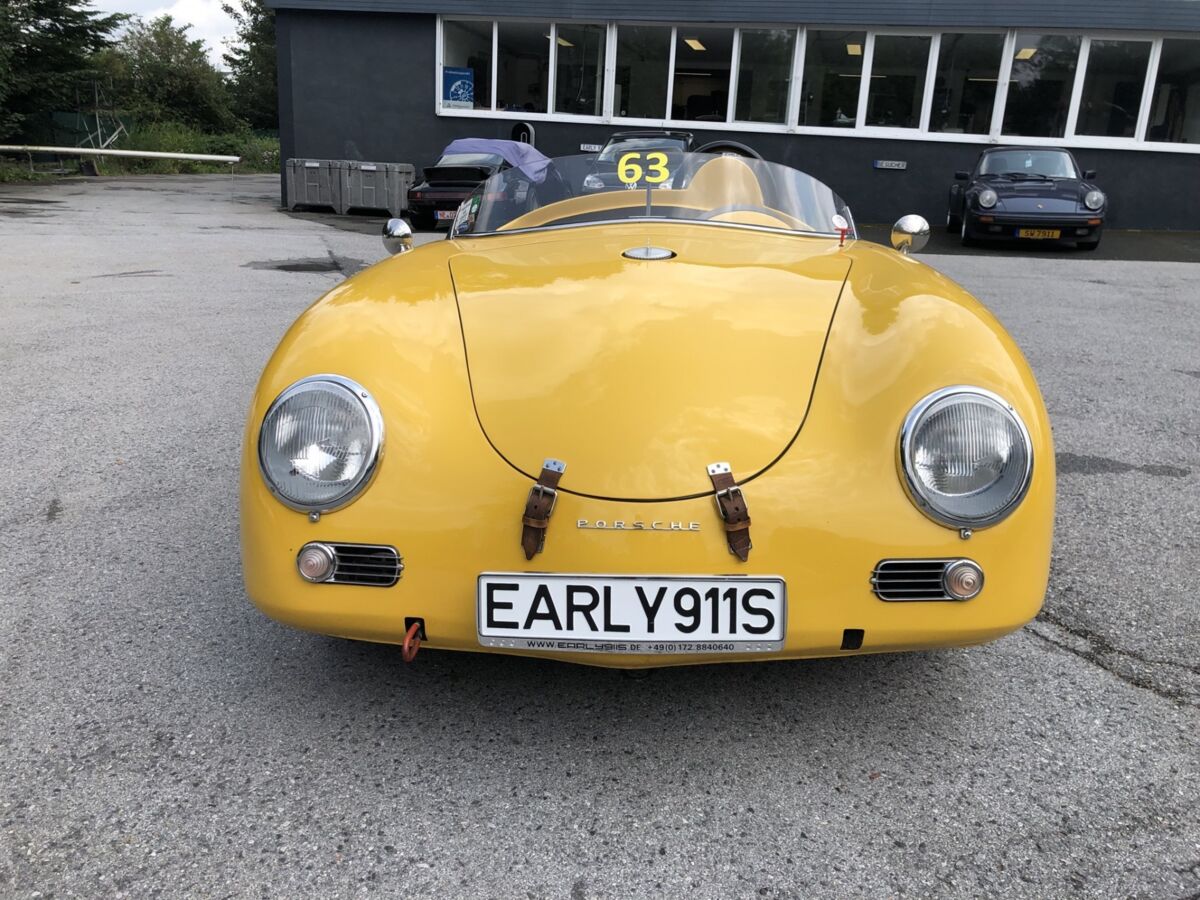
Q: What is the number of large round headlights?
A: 2